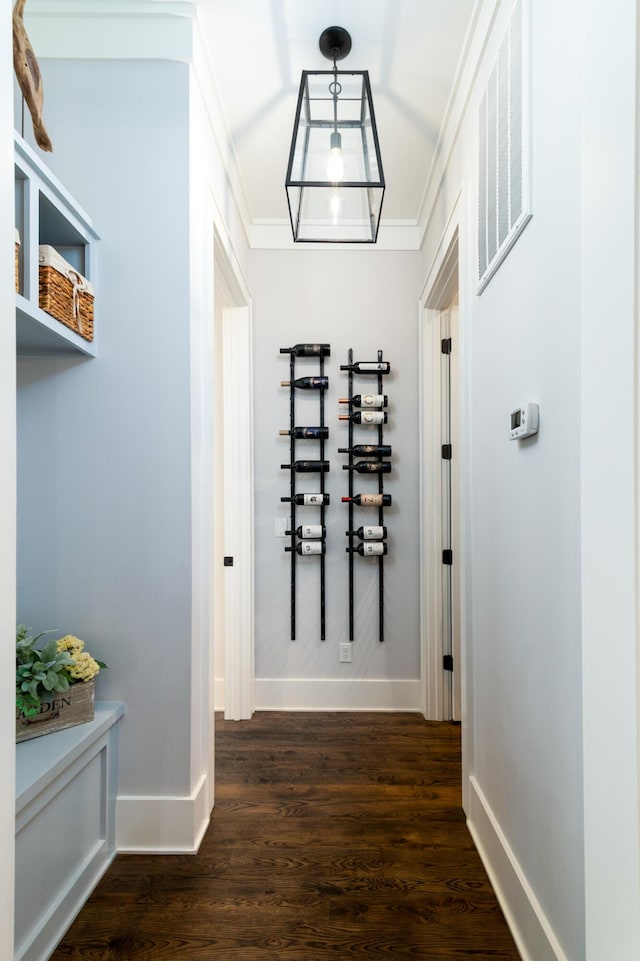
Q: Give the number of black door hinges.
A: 4